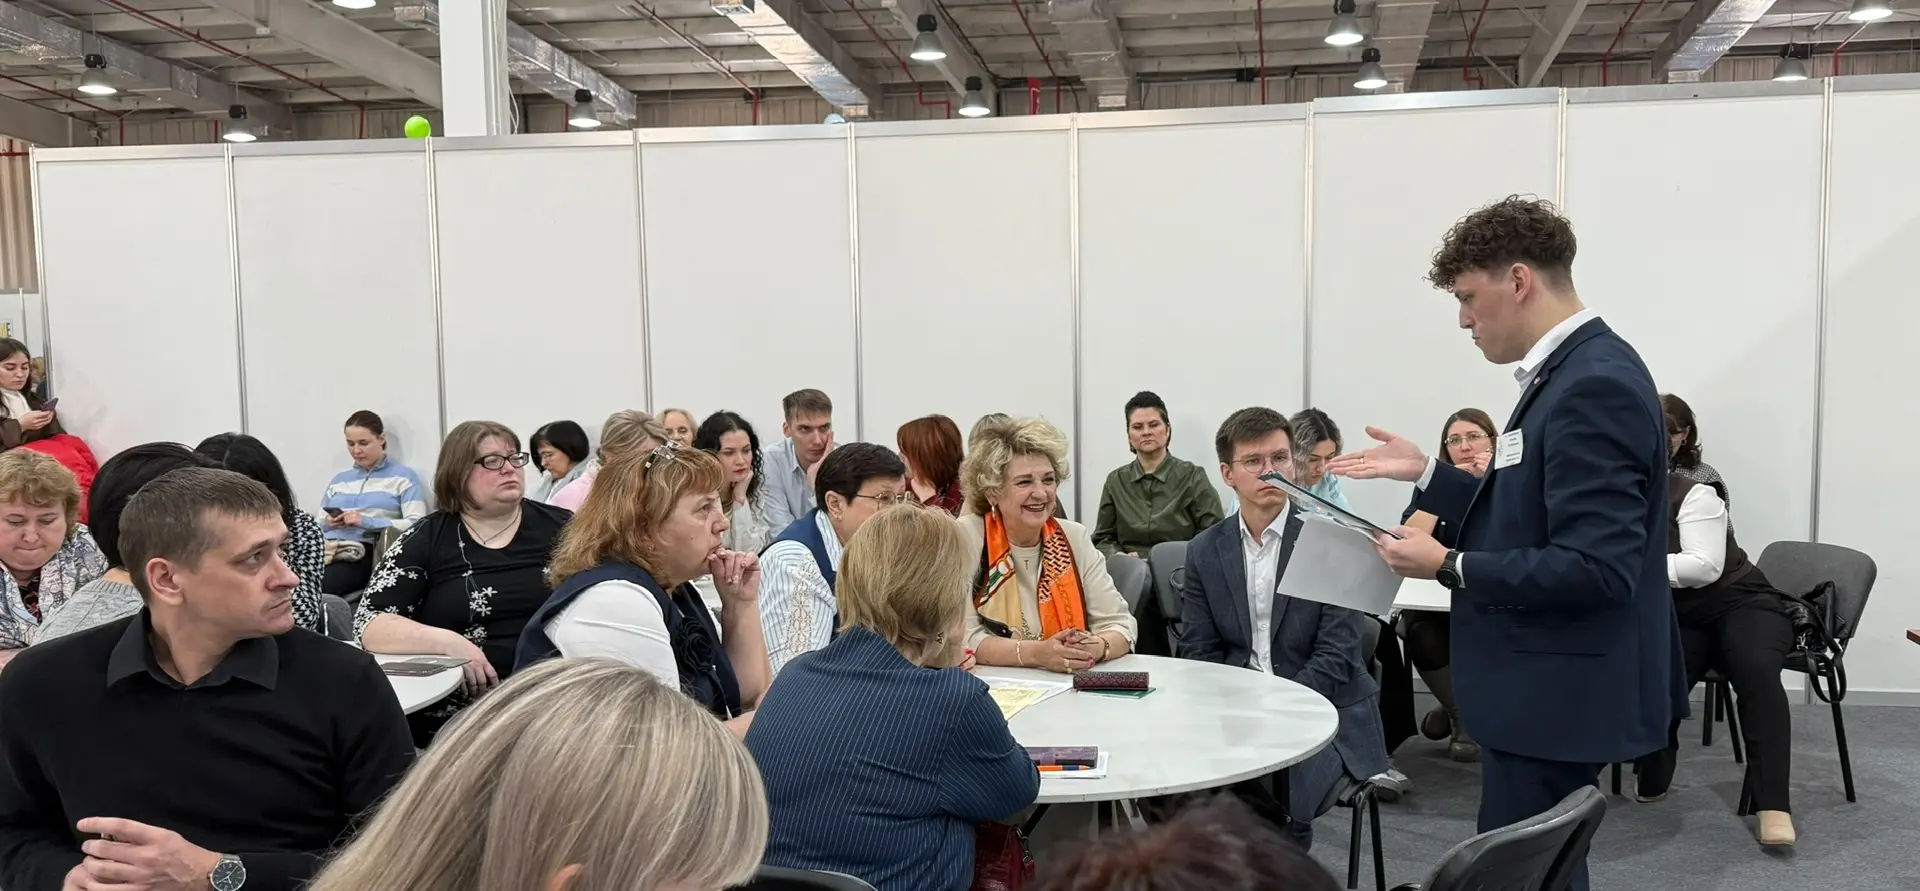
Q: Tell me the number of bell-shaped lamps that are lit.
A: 10